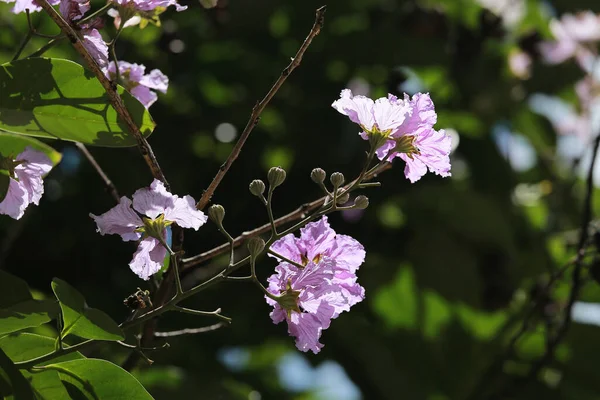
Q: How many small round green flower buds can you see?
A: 8